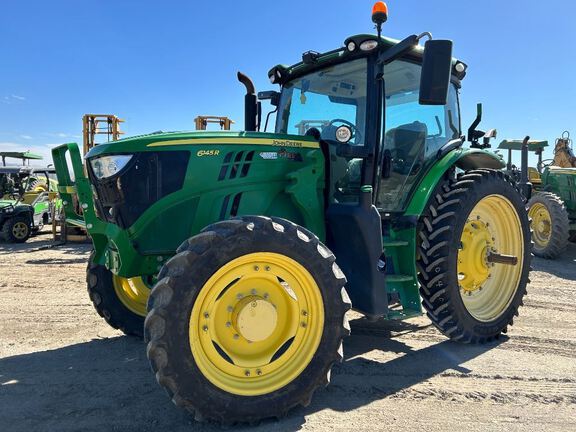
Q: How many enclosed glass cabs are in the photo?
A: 1